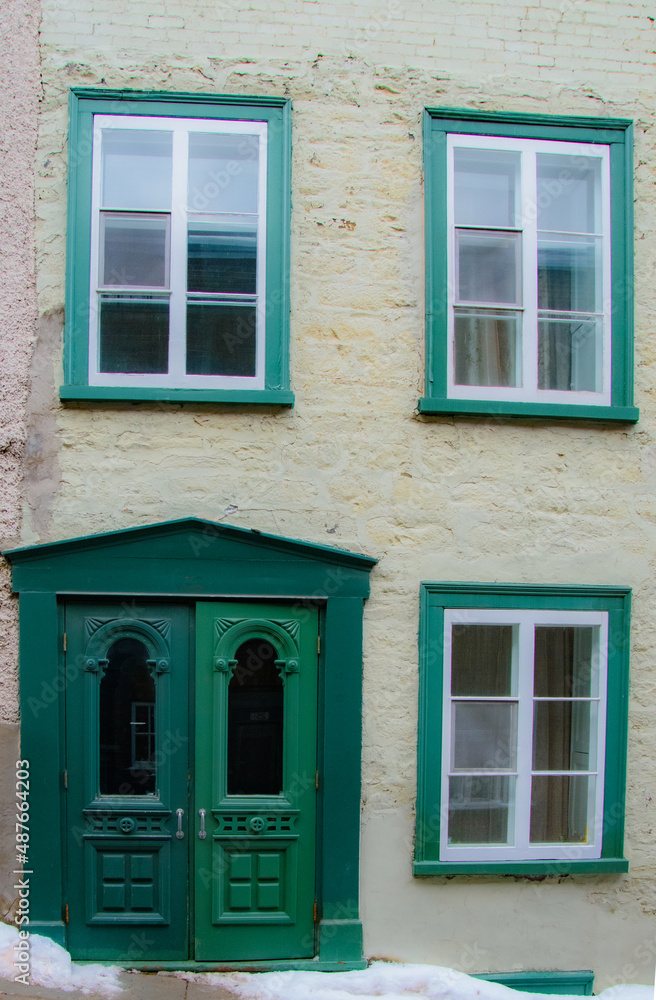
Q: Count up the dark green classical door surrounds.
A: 1